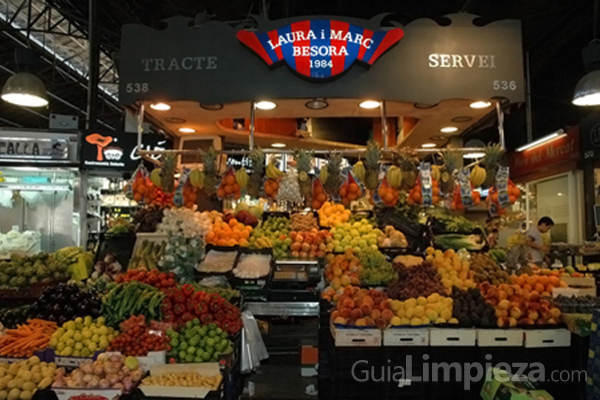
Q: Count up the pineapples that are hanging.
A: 9